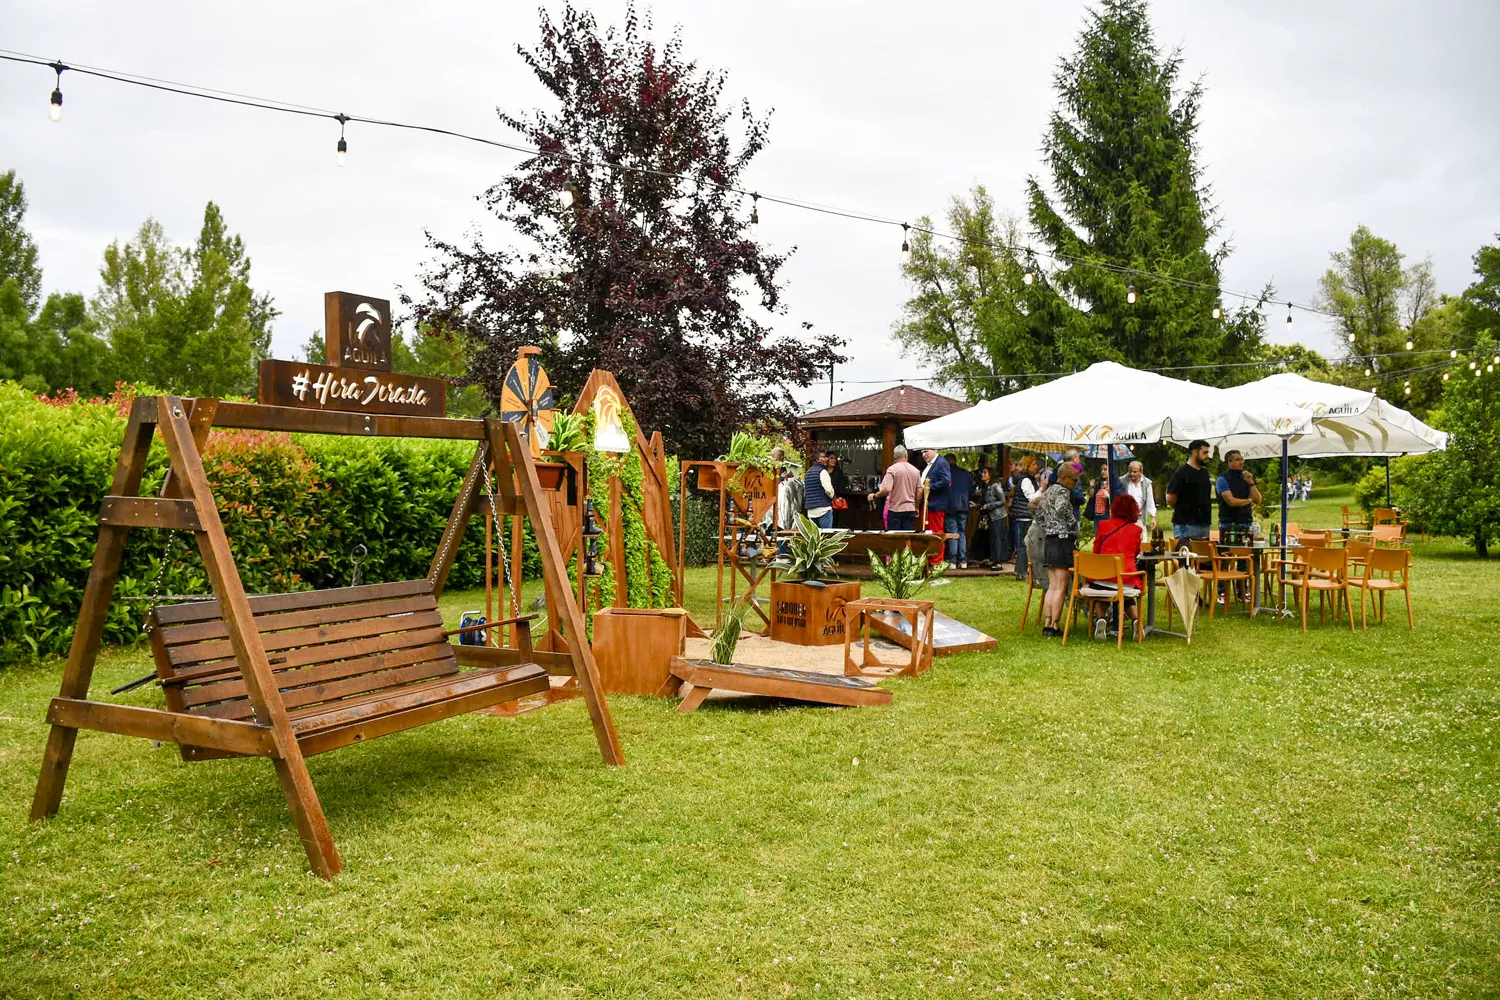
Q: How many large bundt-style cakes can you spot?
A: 0